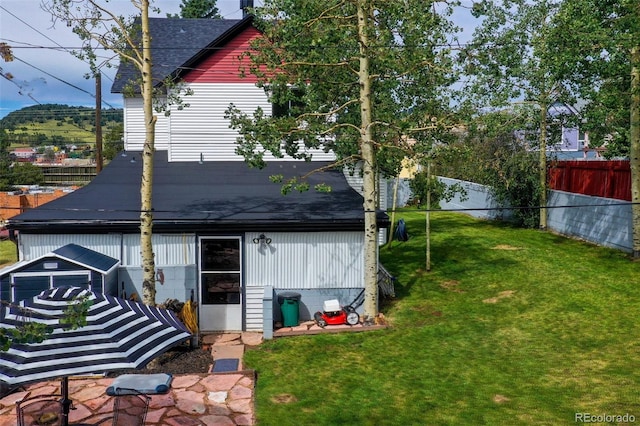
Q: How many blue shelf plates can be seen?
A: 0